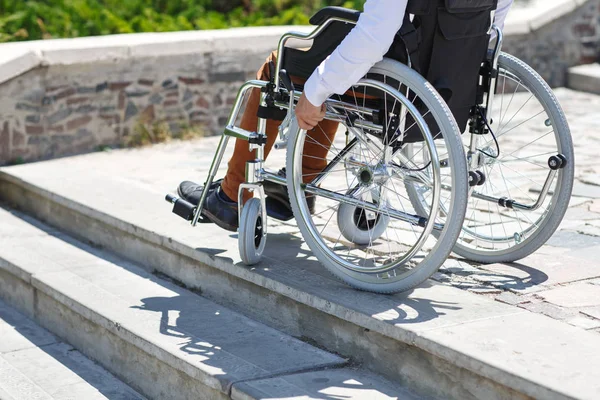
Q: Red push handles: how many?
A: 0